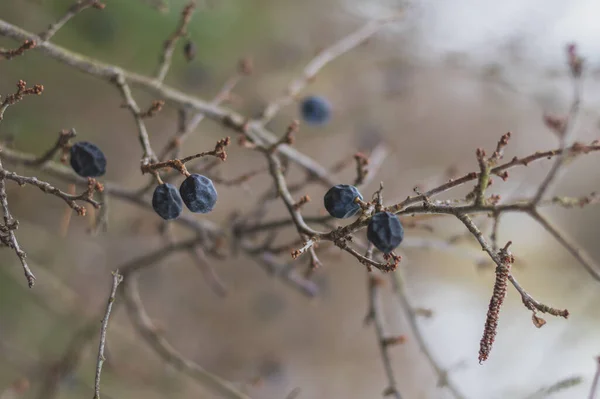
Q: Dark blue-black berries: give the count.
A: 6